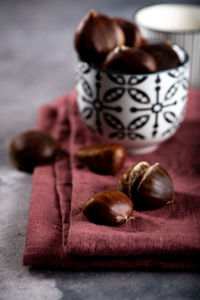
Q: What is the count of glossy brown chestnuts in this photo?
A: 8